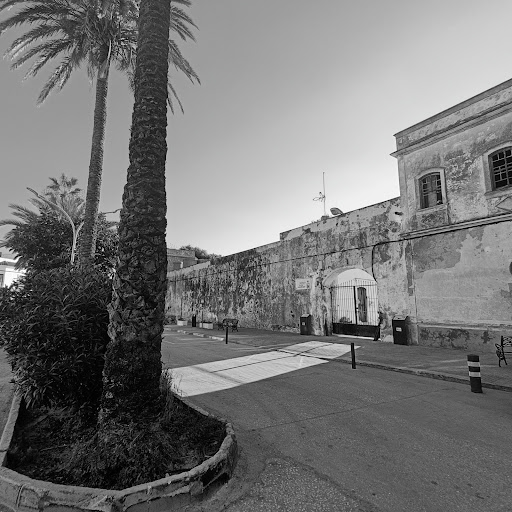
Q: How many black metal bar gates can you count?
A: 1